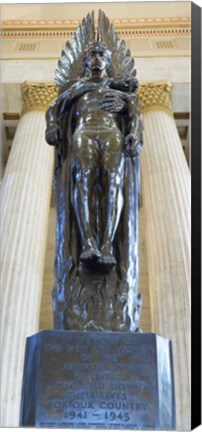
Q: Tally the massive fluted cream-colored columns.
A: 2